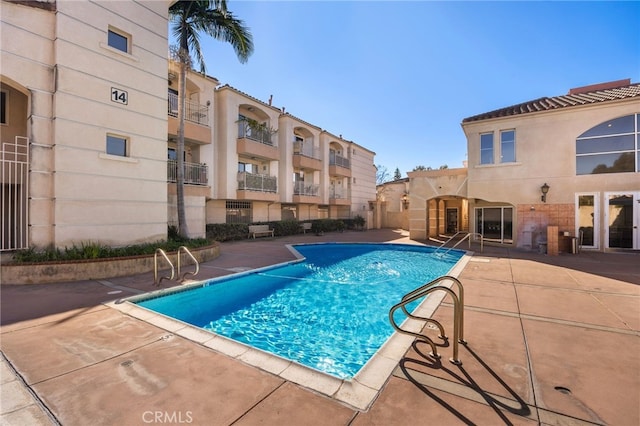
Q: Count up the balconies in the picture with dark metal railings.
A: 8